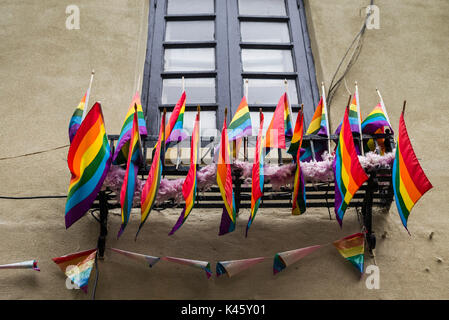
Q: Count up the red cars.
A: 0